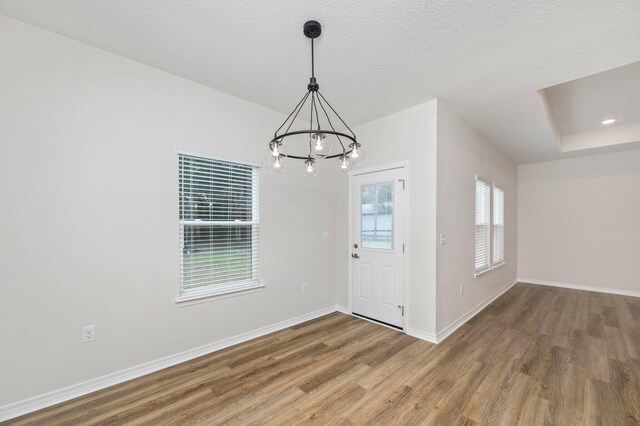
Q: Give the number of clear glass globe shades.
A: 6